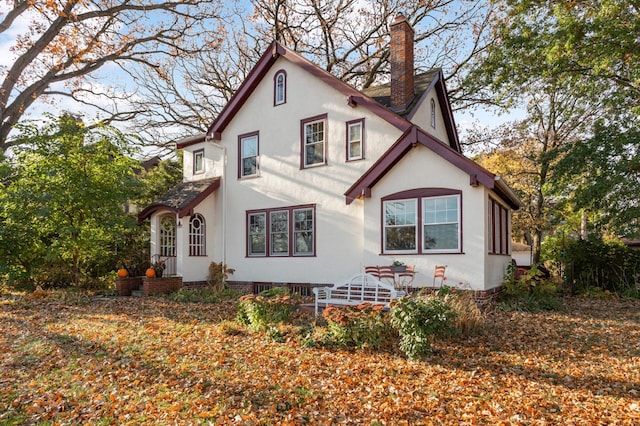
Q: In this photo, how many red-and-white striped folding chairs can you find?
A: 4